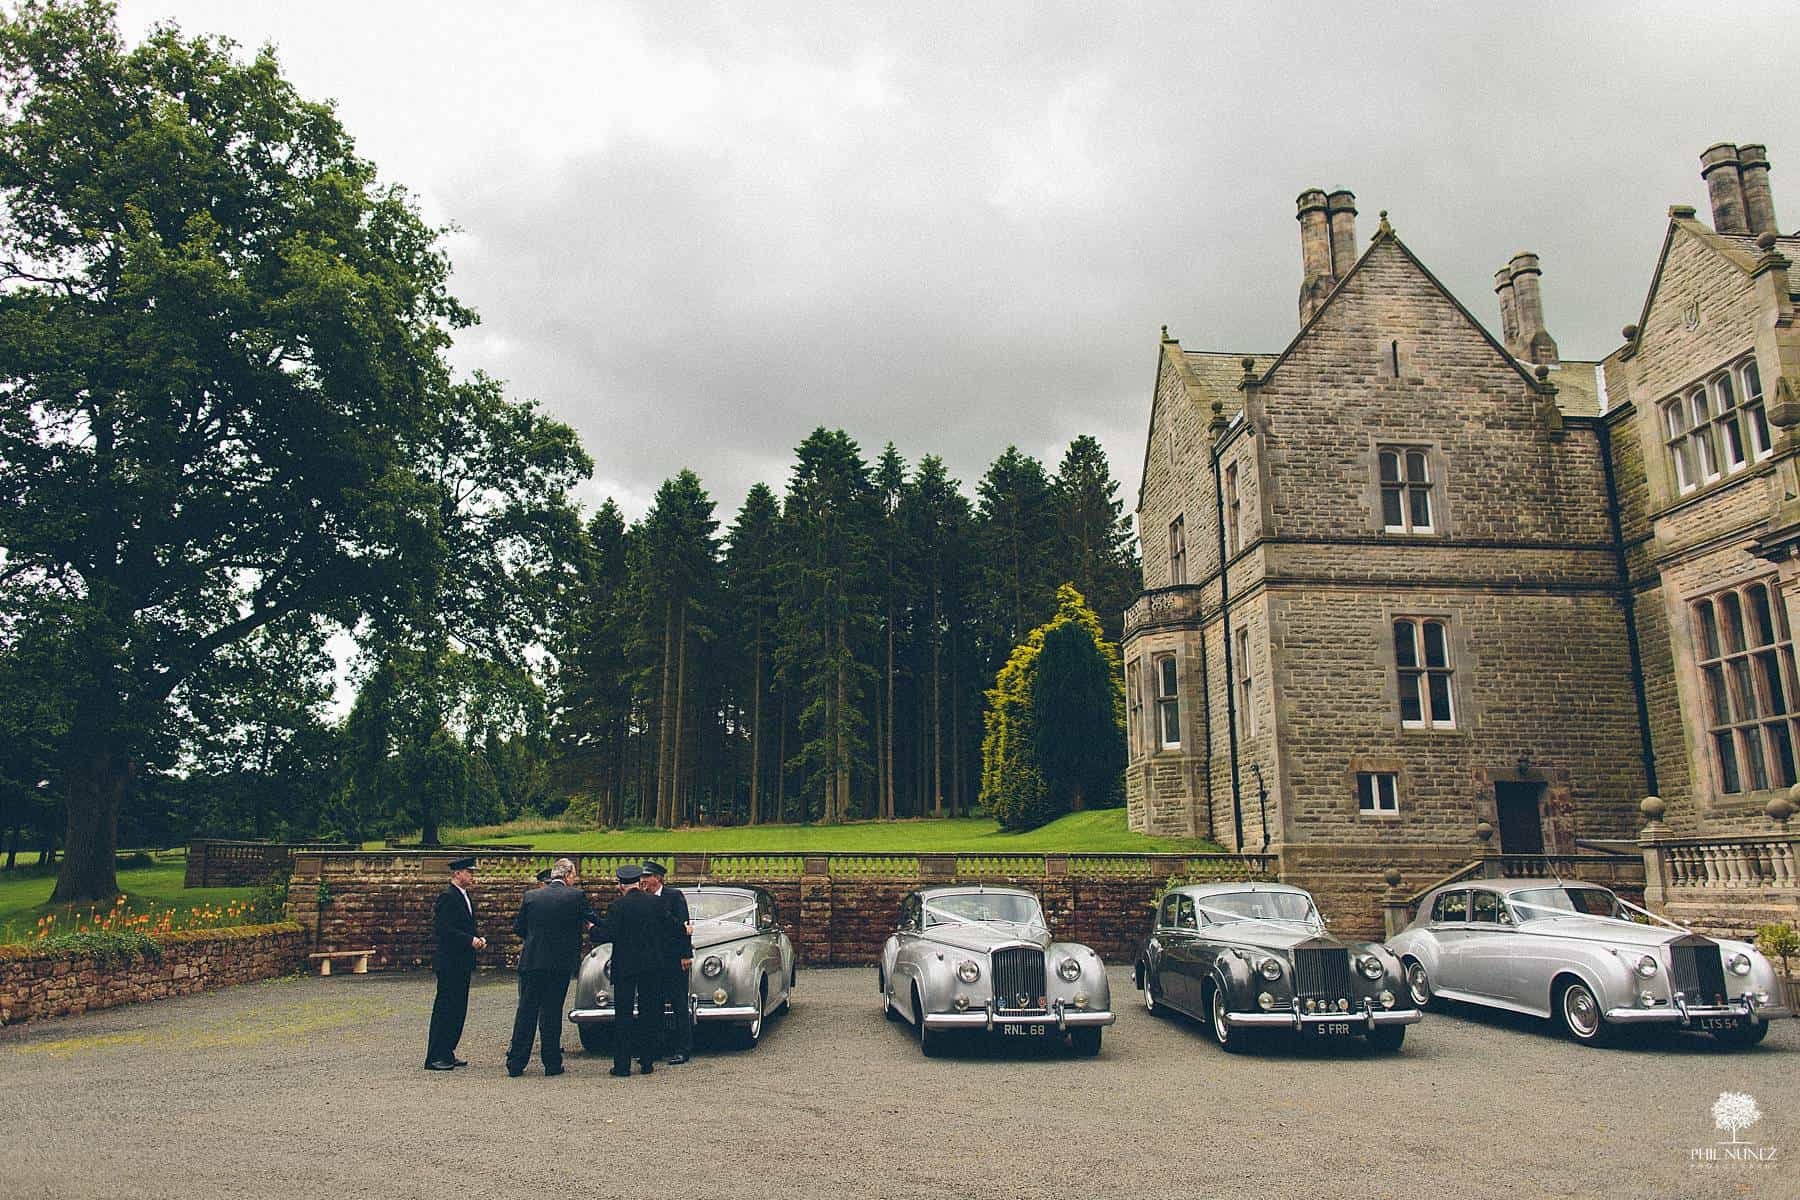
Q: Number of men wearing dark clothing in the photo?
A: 5